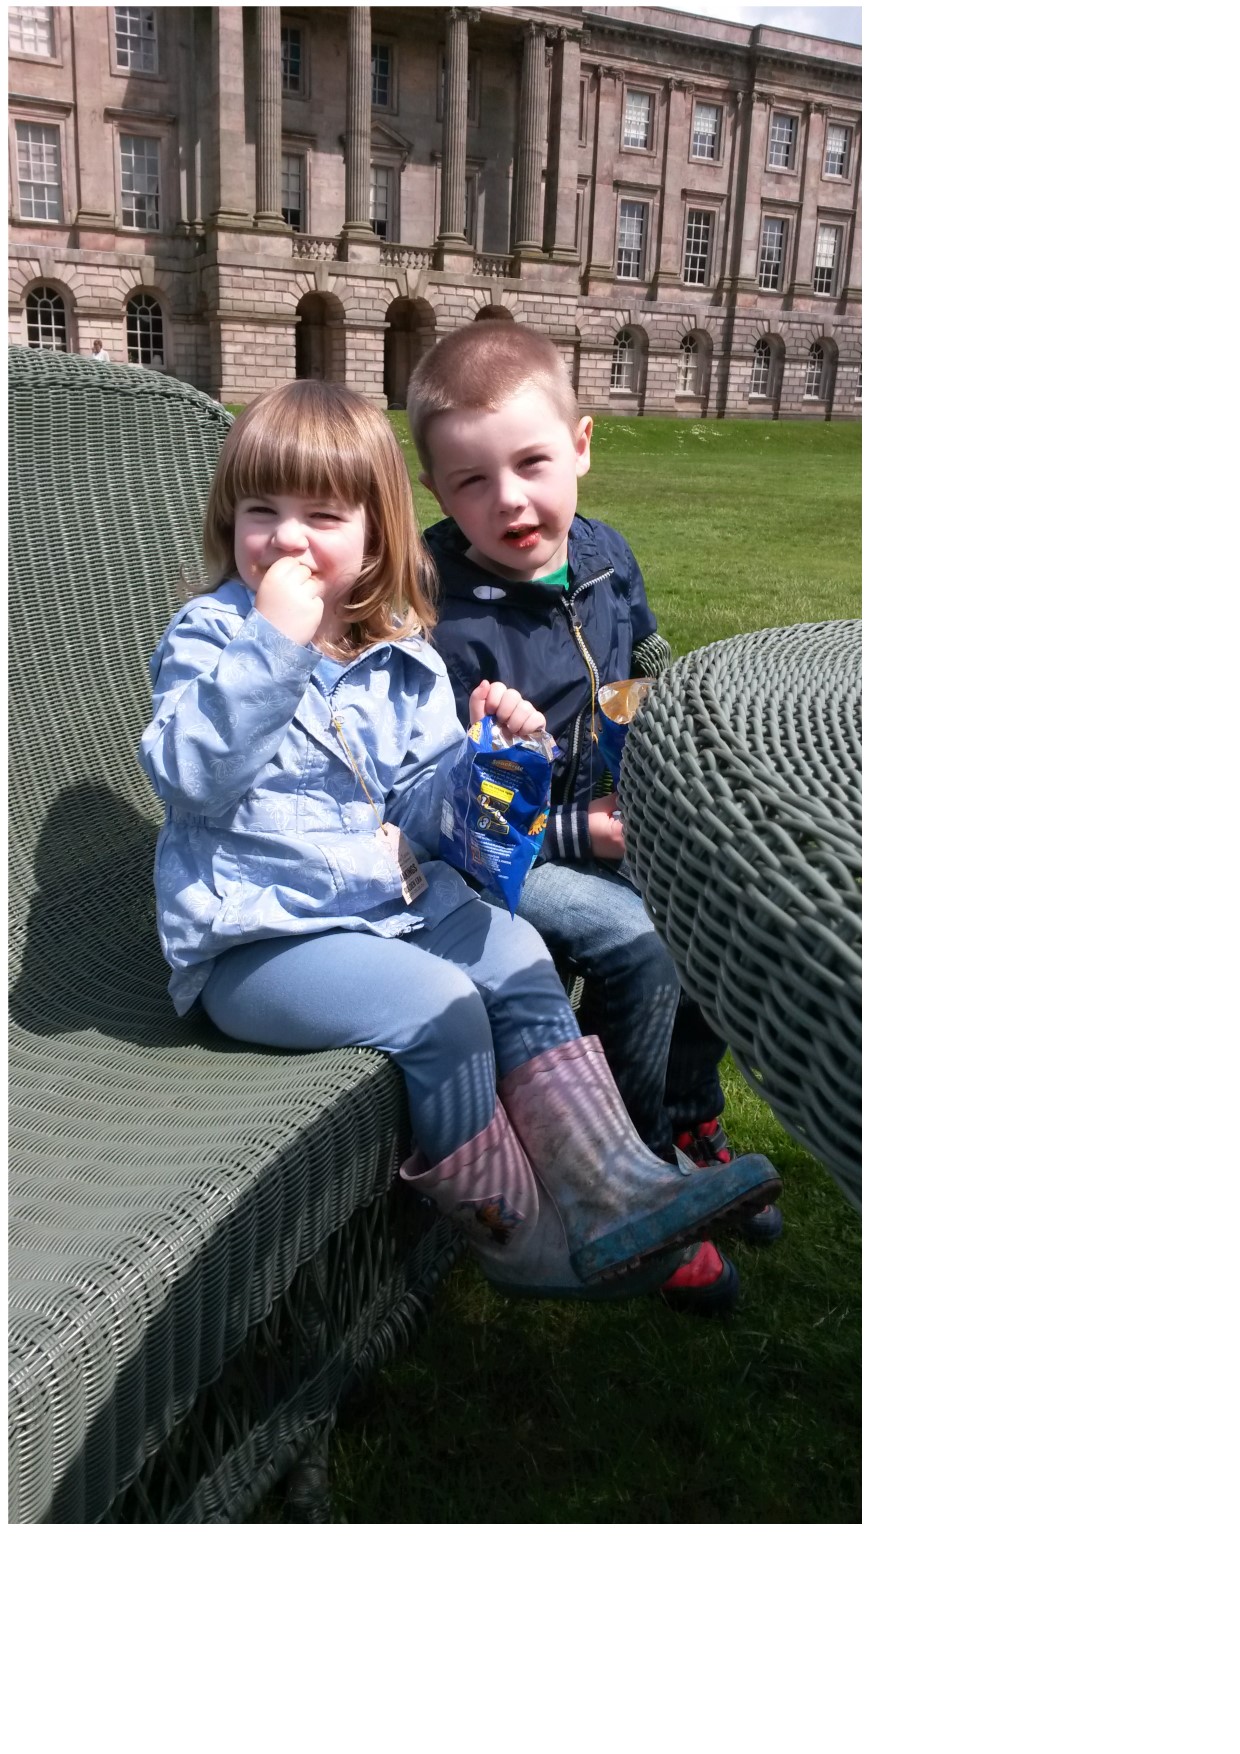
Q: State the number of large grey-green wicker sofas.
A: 1